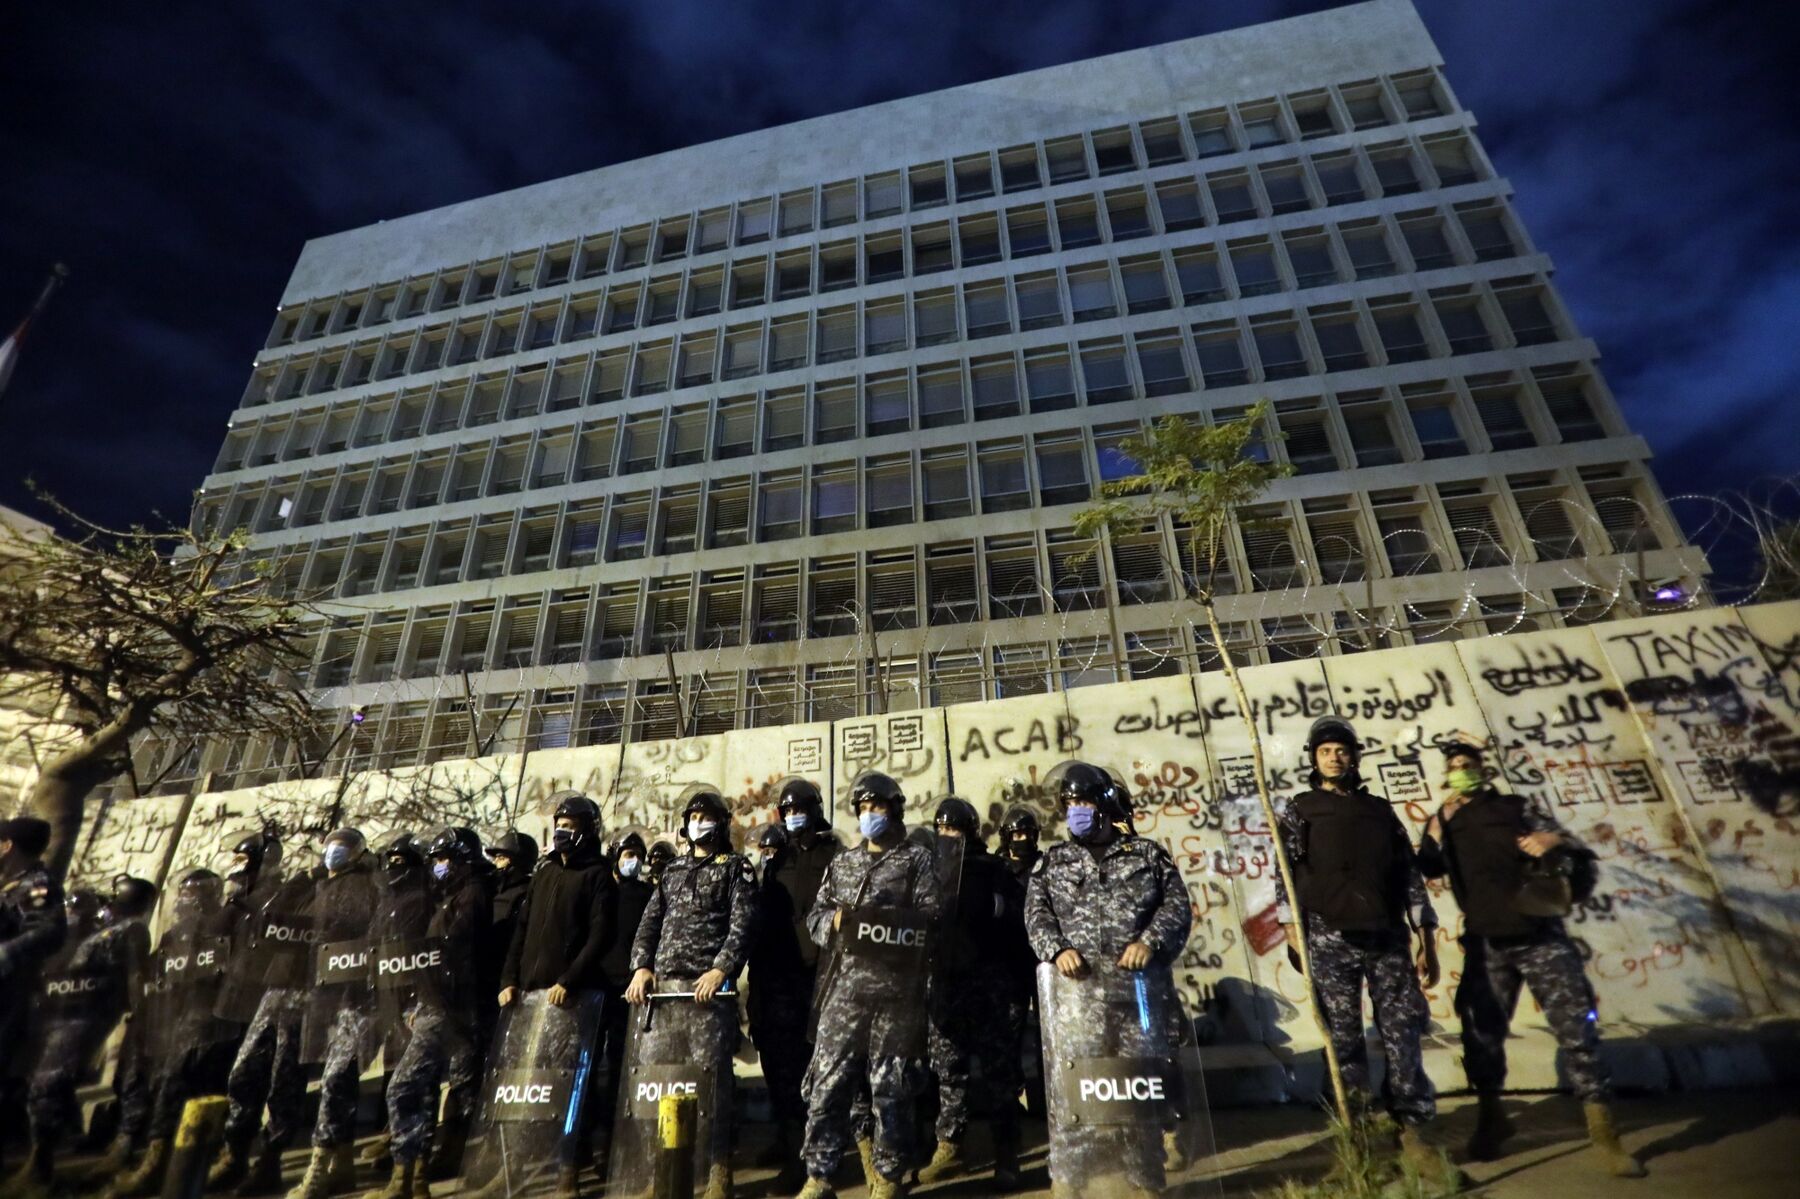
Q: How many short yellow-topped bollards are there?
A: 2